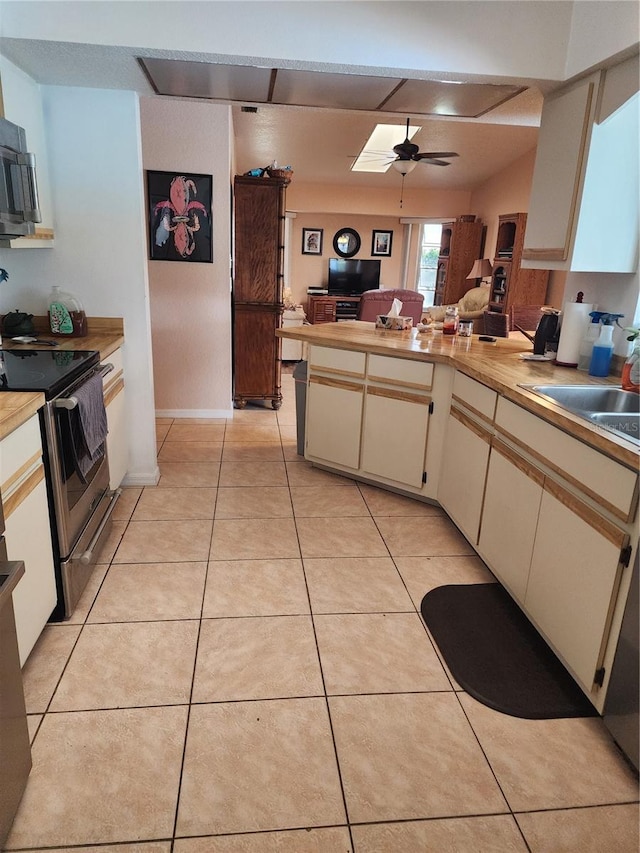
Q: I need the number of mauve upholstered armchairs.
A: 1